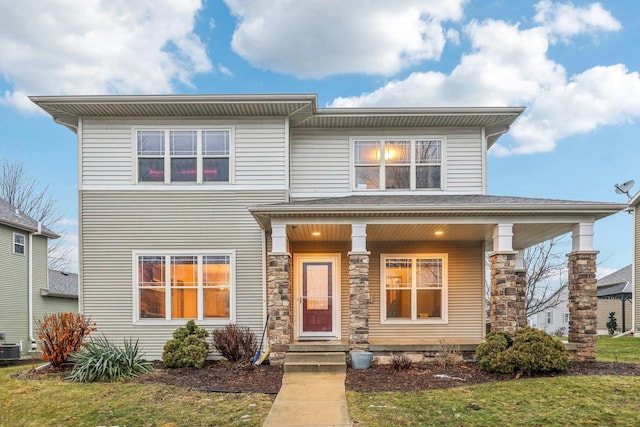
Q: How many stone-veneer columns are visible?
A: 5